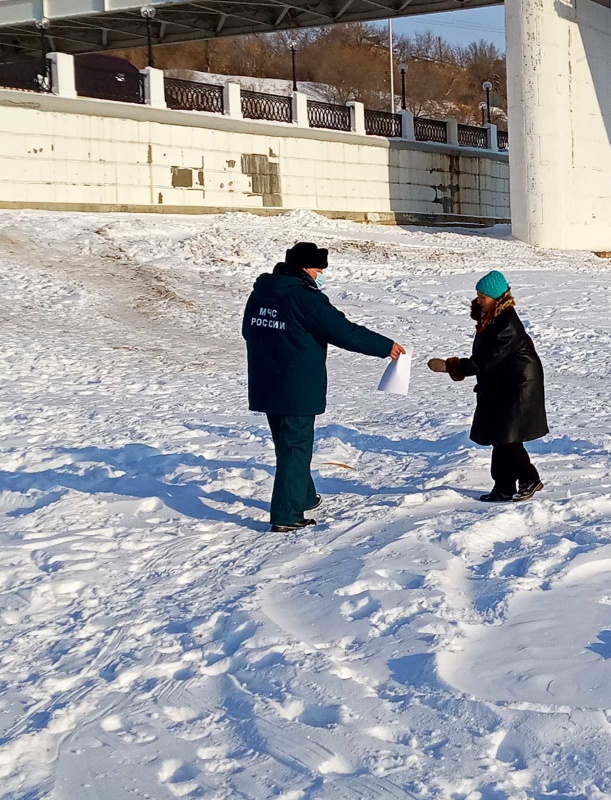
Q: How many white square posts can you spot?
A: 8